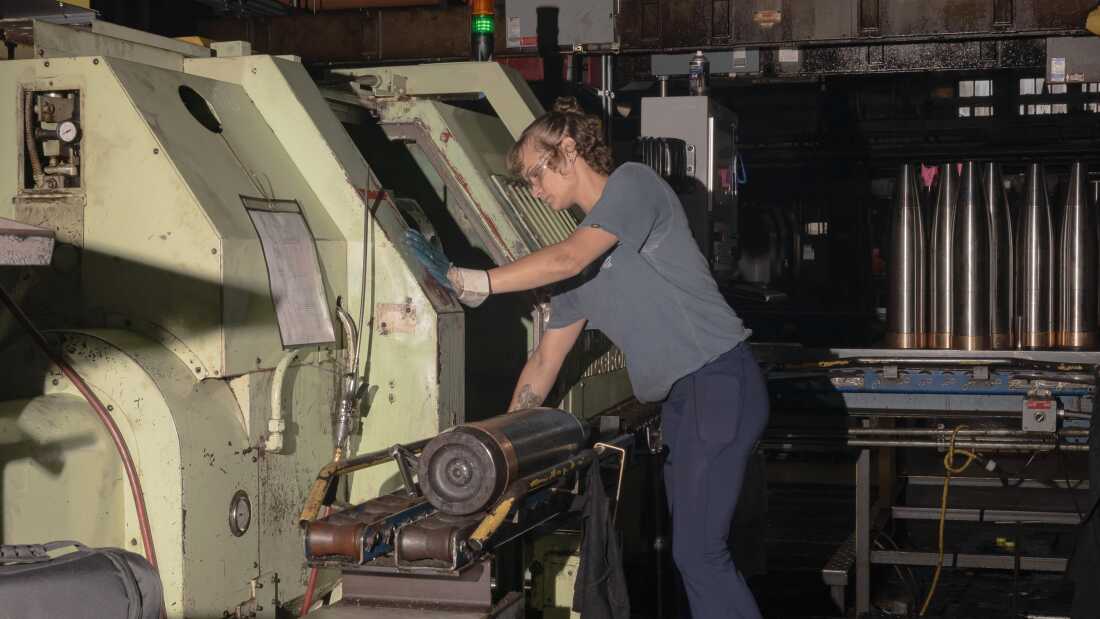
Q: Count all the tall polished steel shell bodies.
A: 6